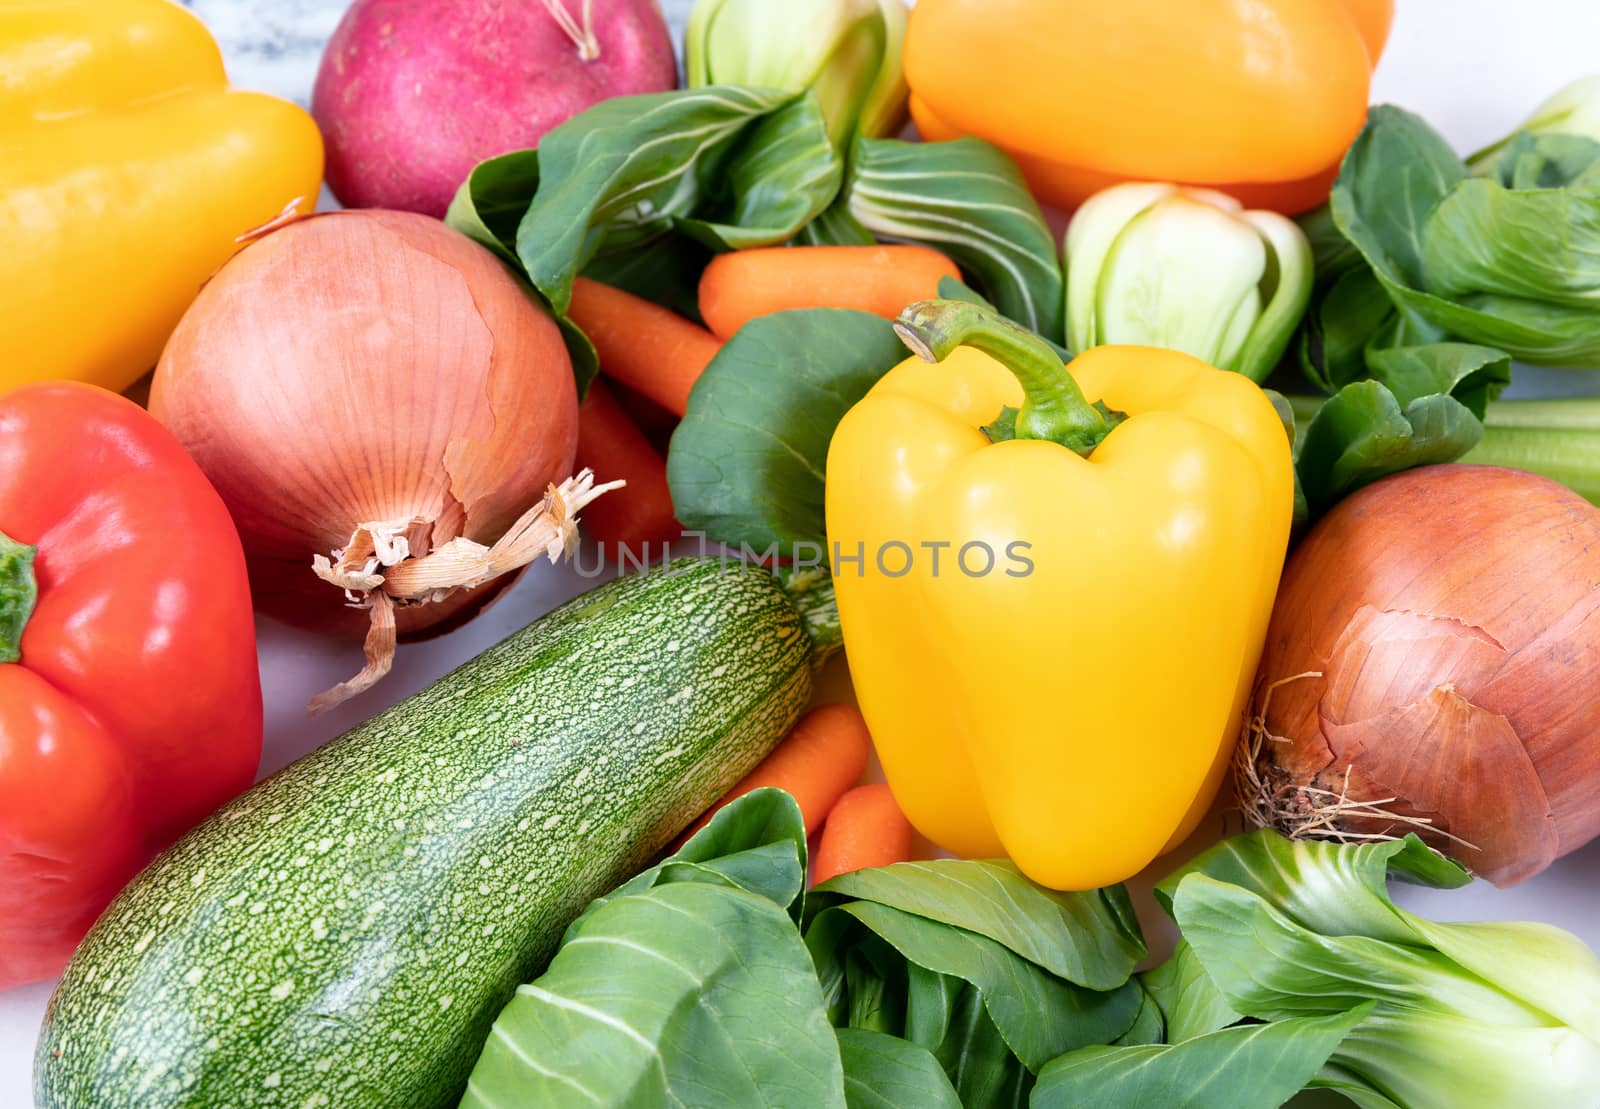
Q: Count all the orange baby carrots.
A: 5